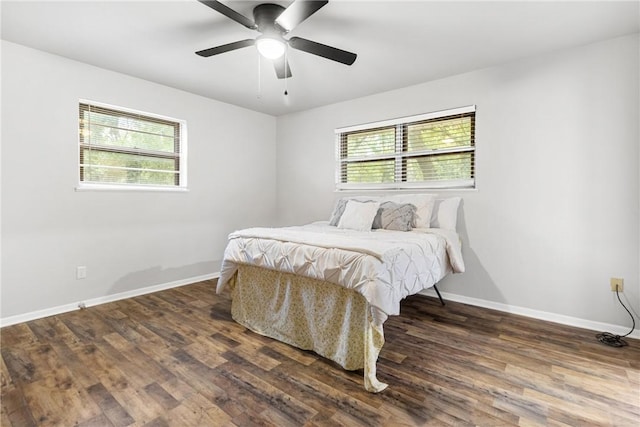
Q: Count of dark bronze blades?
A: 5